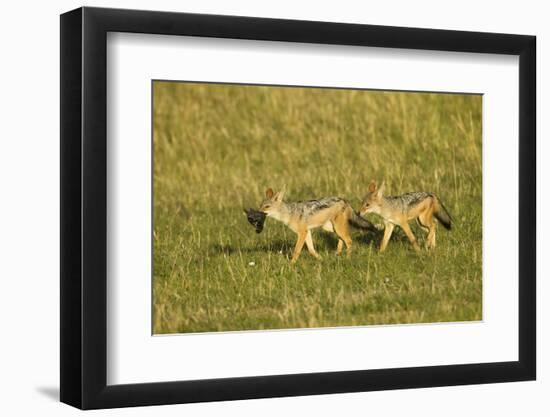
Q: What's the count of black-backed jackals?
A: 2